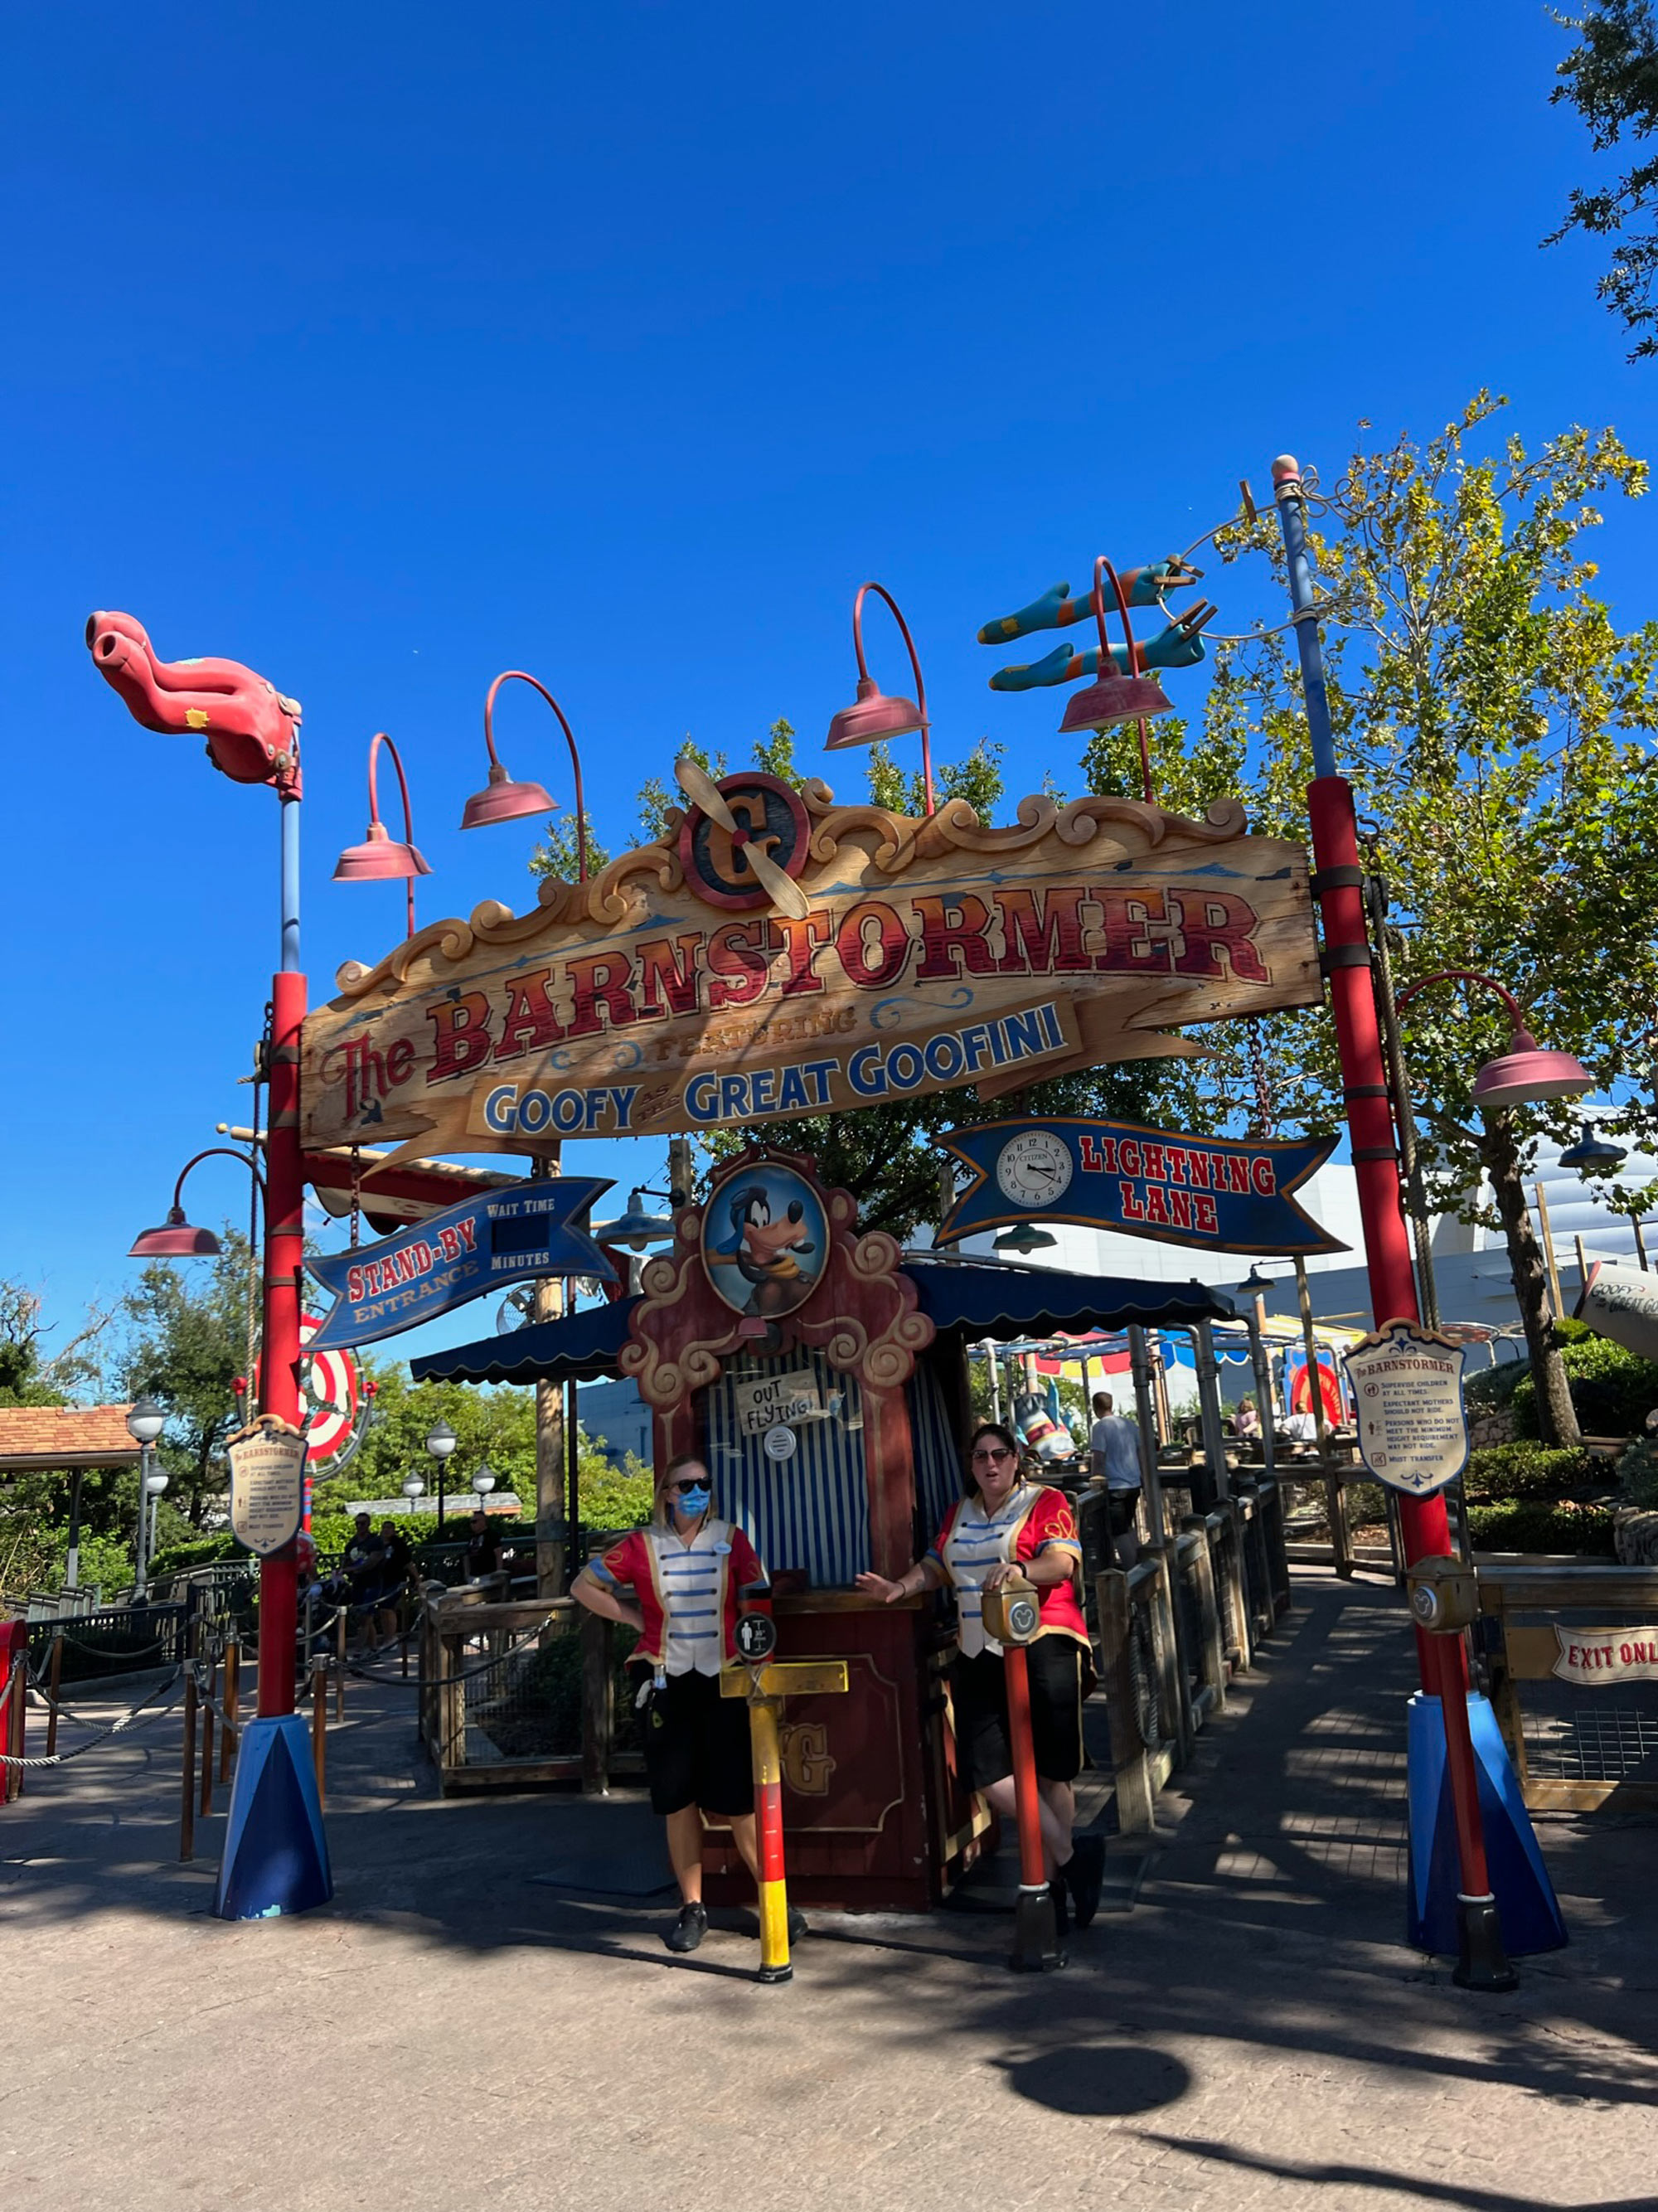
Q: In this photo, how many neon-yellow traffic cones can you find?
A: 0